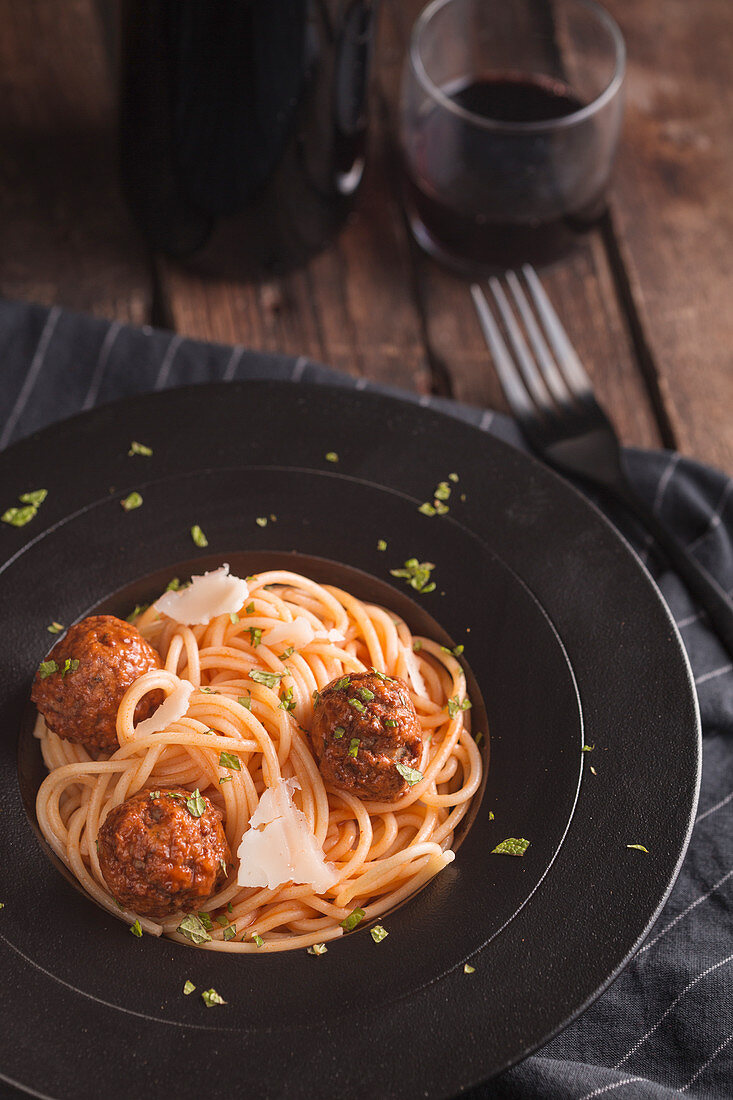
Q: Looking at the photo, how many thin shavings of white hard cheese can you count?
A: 5